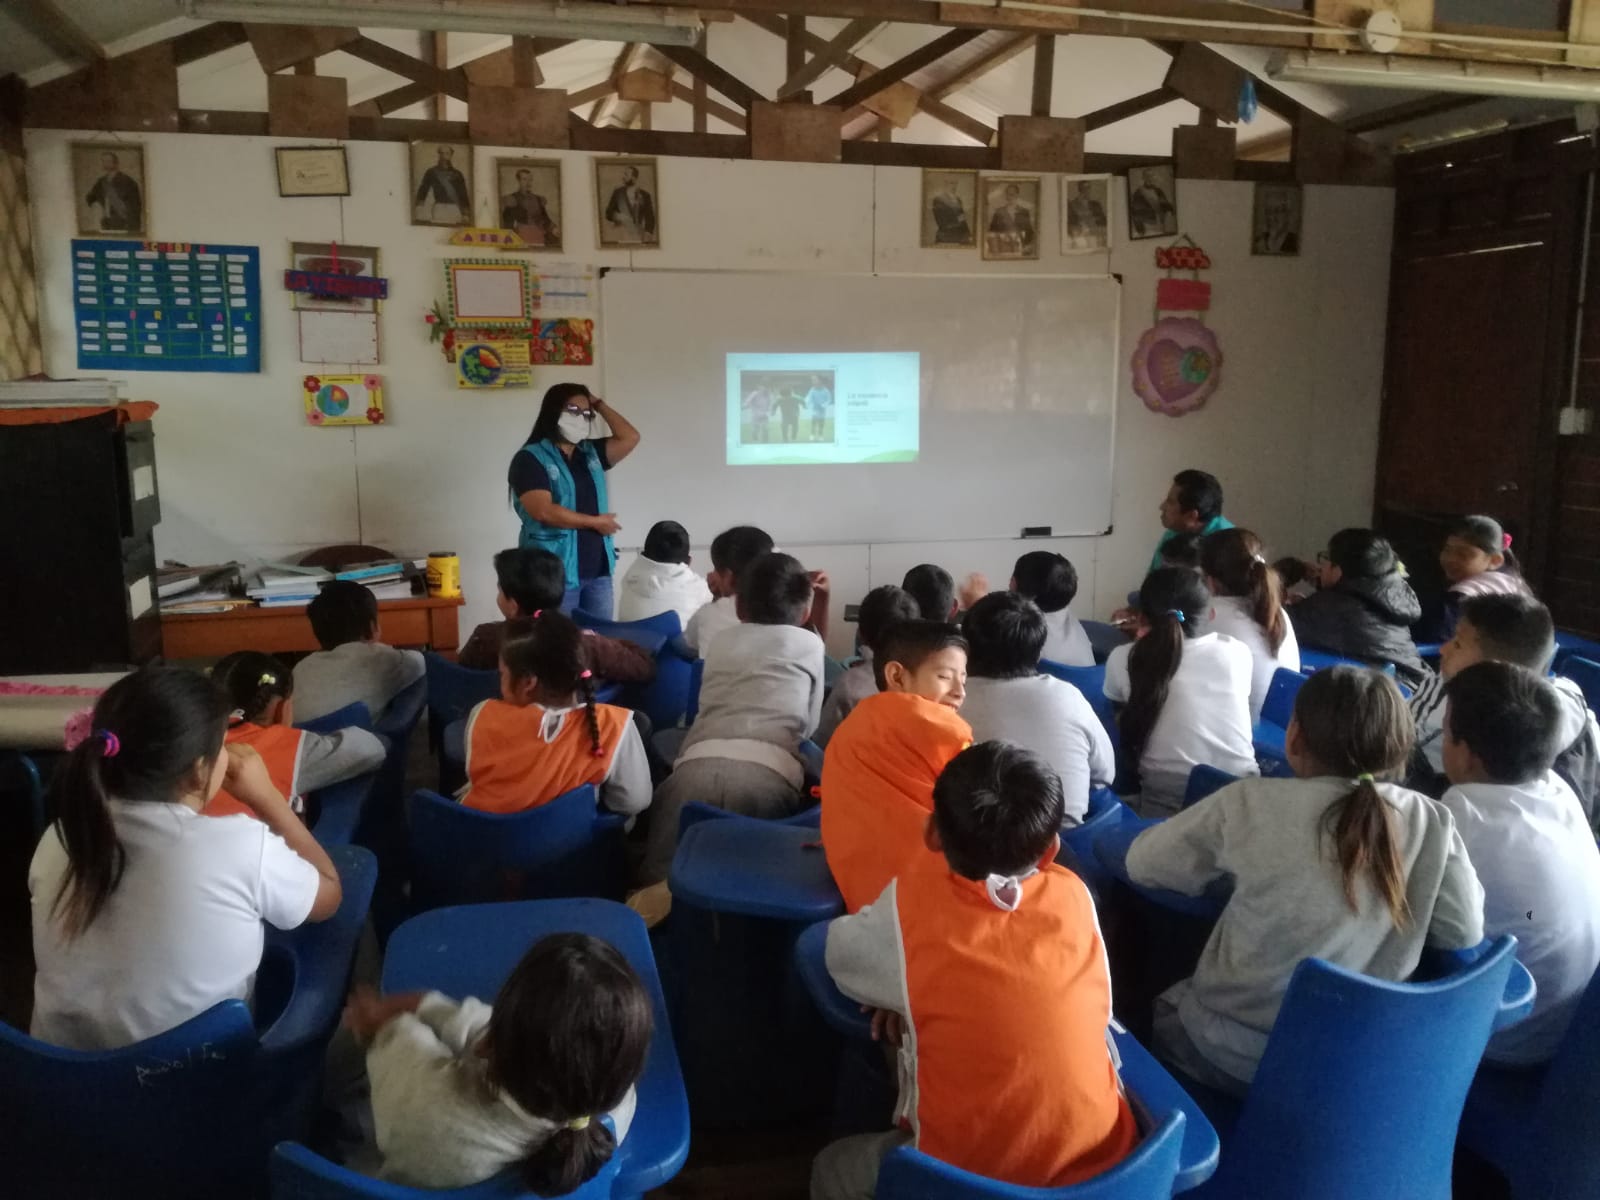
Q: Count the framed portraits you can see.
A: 9